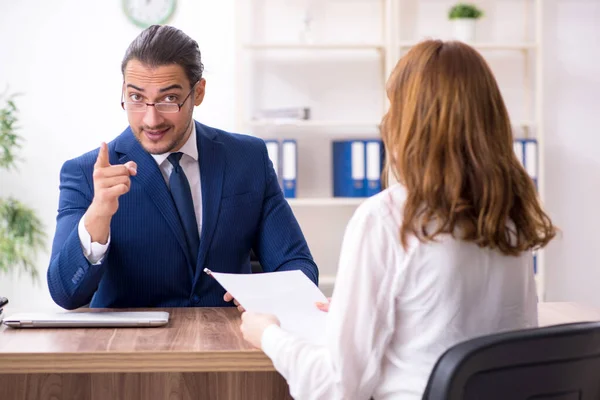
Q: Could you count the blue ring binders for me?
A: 6